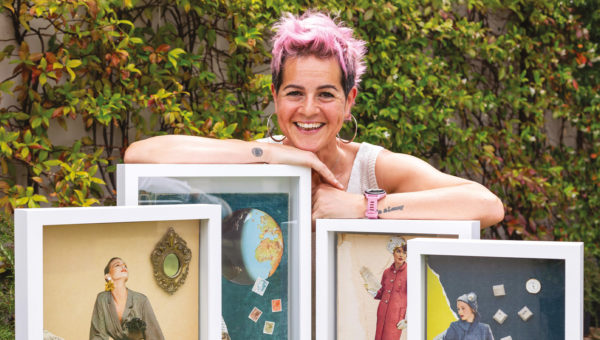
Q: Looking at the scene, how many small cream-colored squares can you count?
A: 4